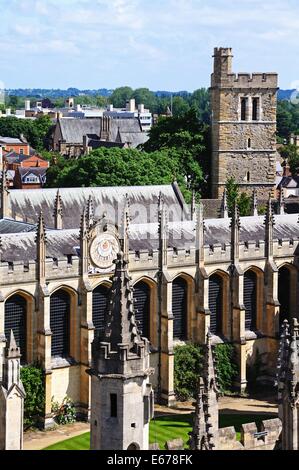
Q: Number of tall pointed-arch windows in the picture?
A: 8